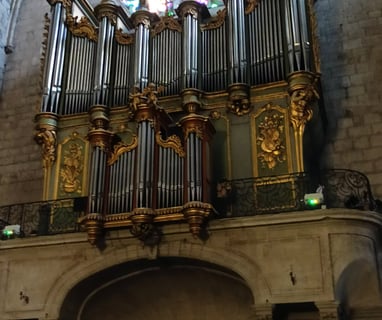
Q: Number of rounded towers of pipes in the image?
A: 9